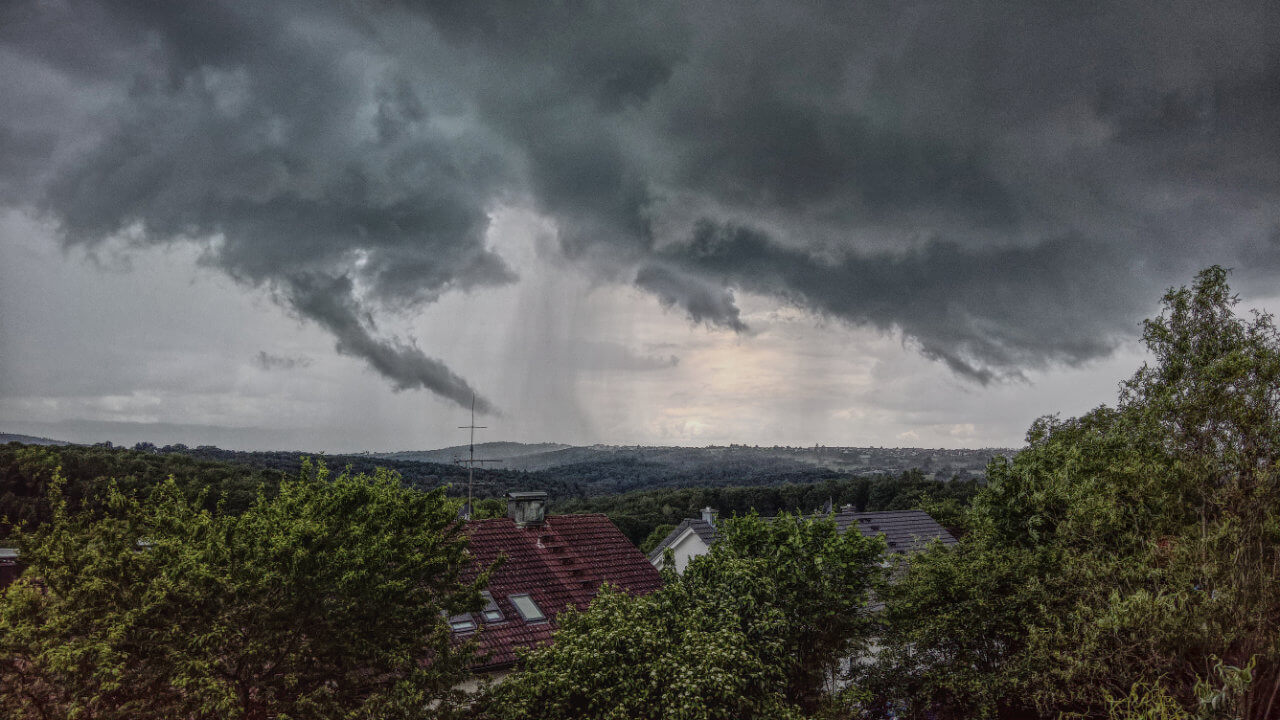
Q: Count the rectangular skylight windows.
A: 3